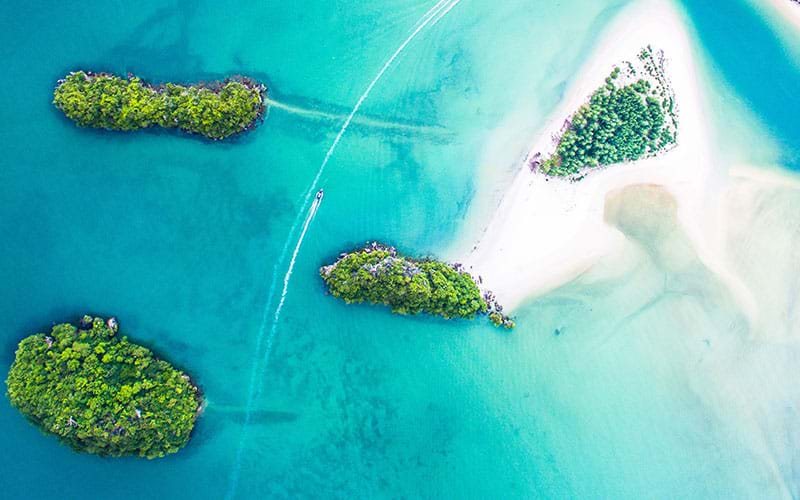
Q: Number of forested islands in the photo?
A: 4